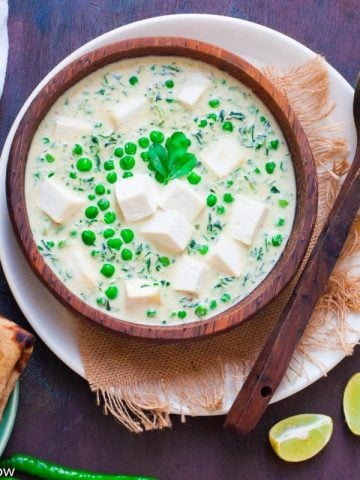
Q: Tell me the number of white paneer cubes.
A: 13